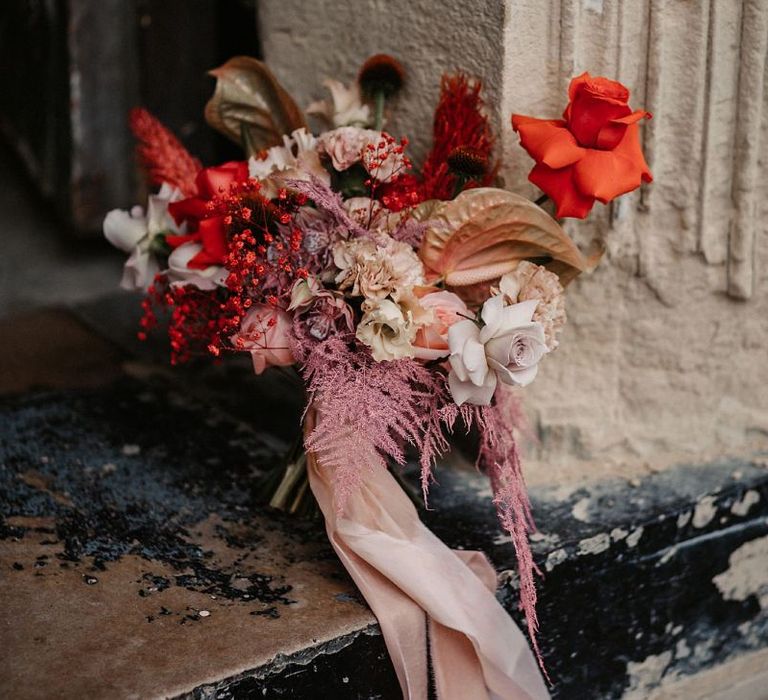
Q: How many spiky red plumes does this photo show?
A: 2